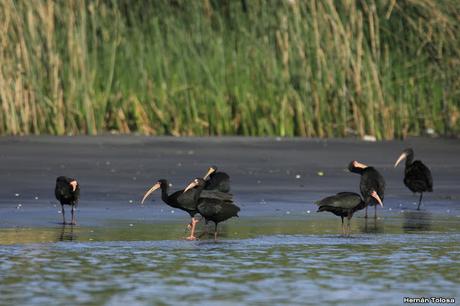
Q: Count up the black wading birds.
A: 7